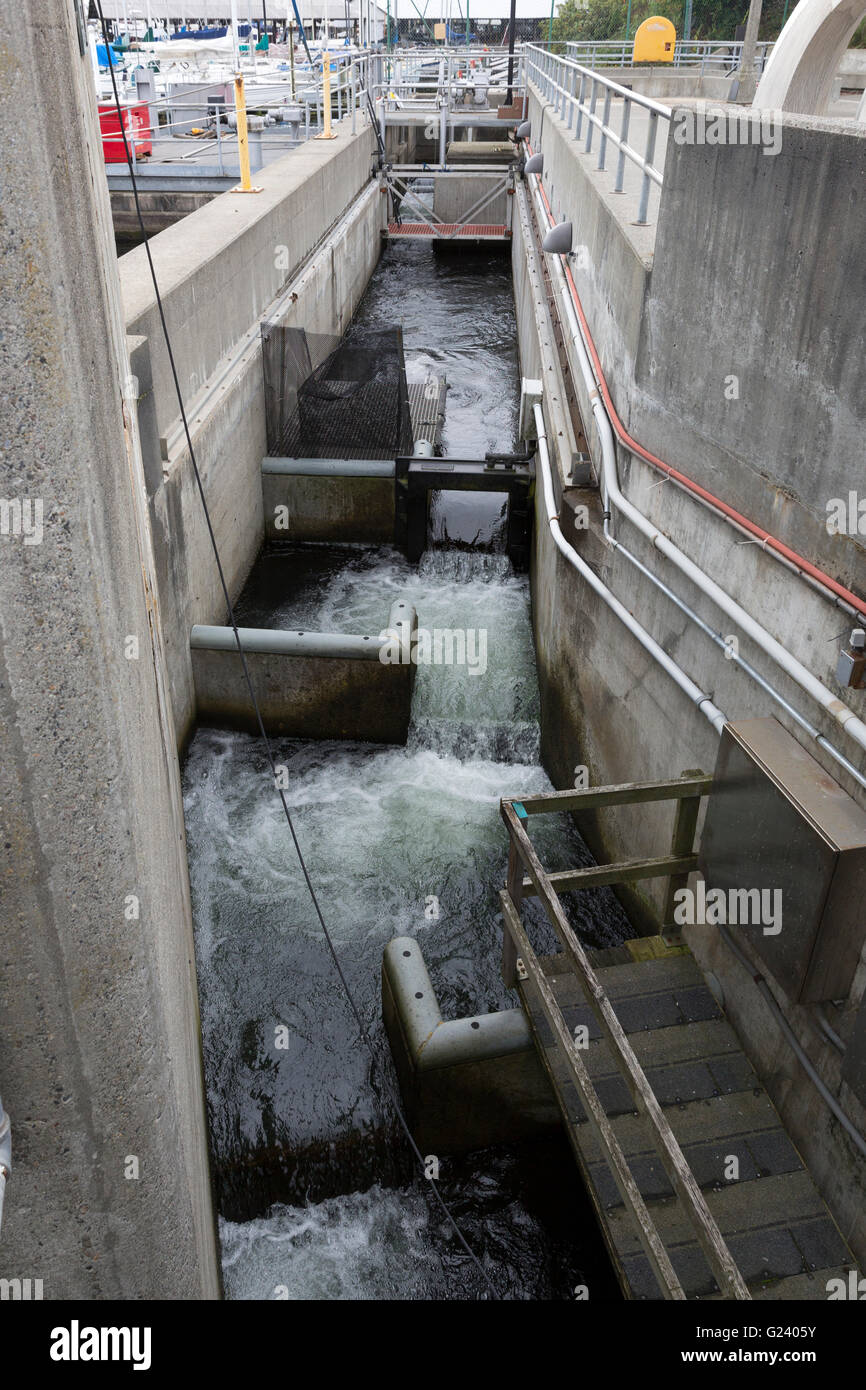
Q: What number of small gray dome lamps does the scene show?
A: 3